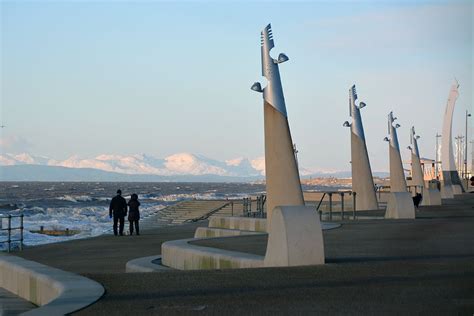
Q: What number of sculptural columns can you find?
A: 5